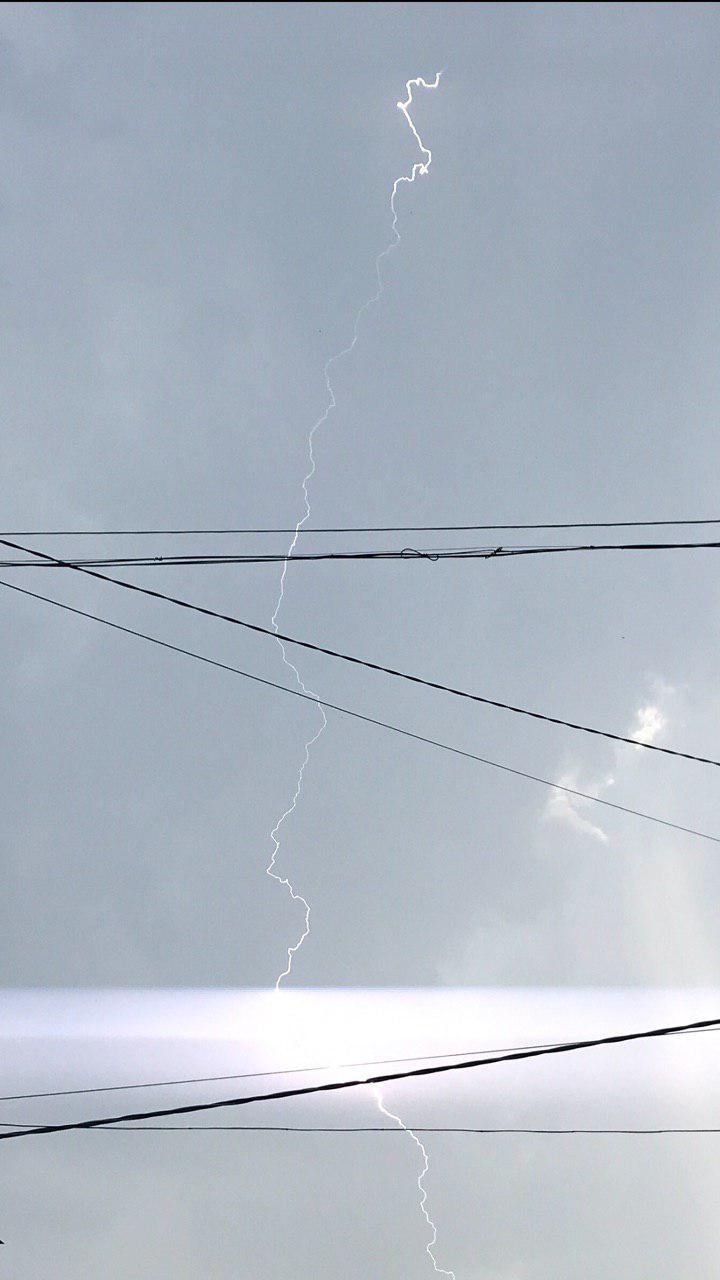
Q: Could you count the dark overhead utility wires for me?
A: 7